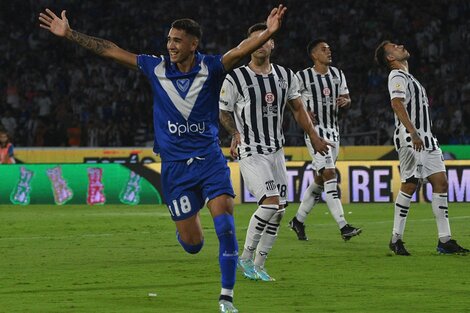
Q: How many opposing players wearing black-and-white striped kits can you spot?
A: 3